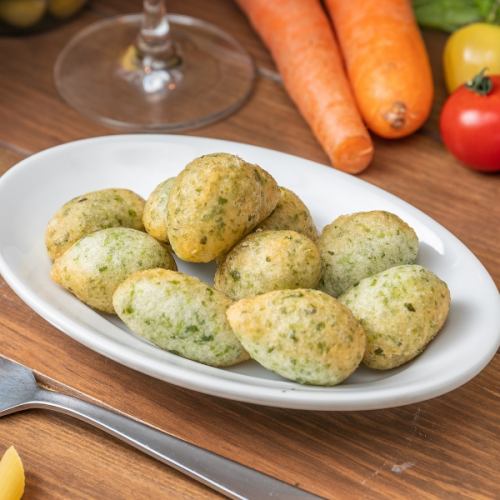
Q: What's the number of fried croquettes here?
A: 10